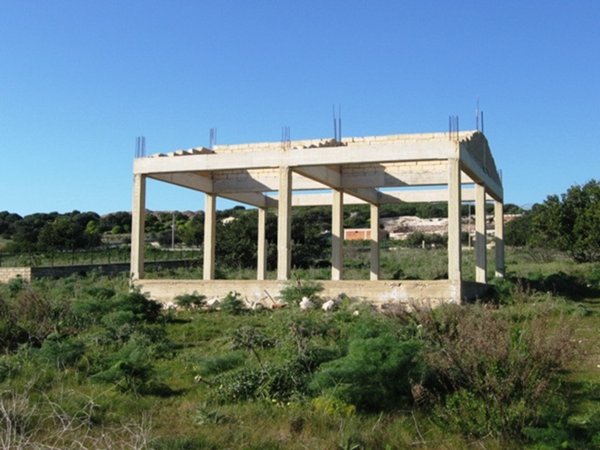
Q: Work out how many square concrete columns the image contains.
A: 9